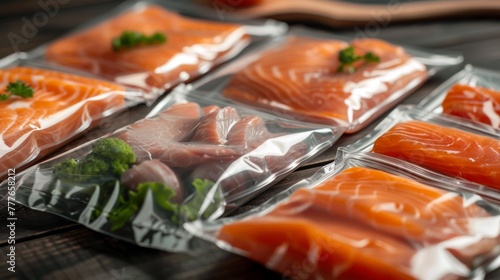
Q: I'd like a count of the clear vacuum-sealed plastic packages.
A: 7